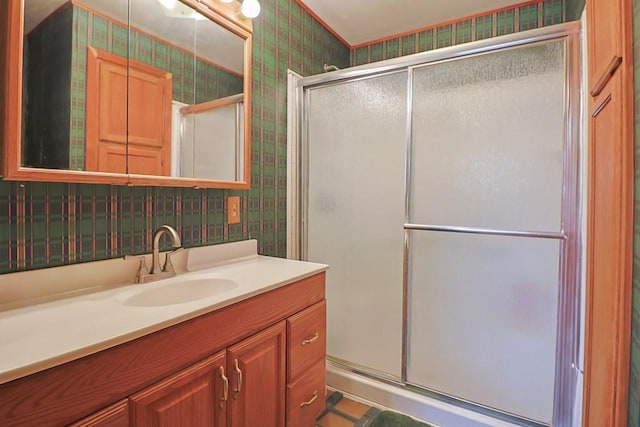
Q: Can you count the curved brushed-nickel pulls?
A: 4